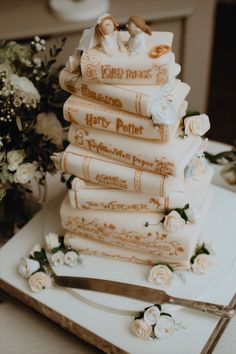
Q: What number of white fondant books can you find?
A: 8